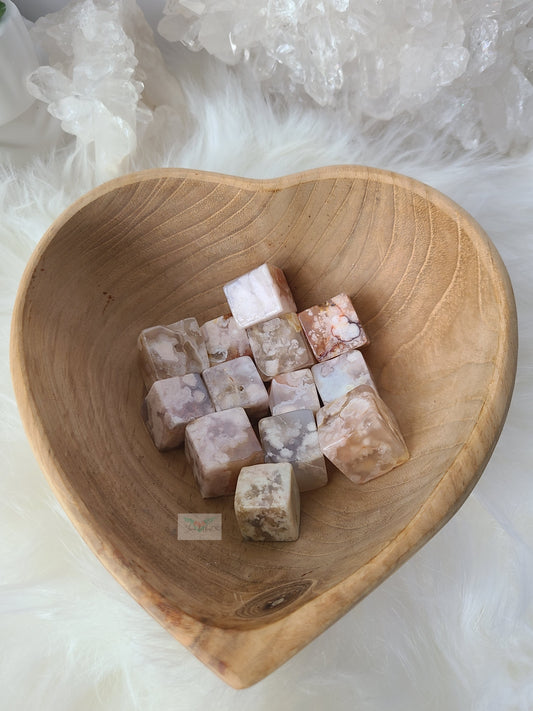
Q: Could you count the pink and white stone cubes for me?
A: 13